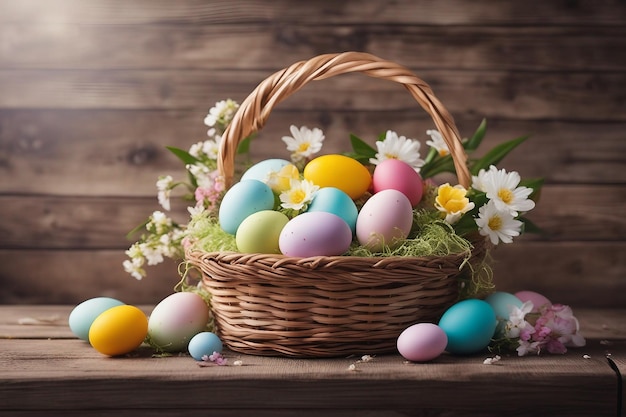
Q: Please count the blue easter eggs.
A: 7